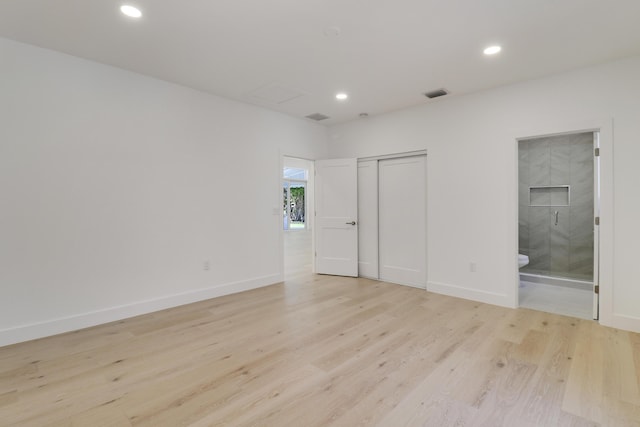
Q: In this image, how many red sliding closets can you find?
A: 0